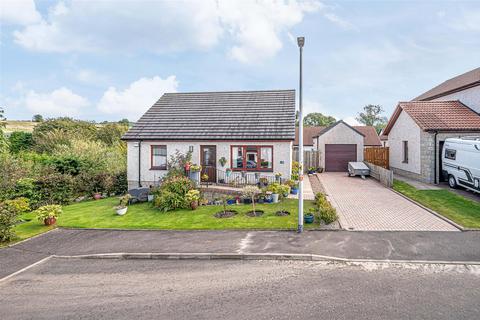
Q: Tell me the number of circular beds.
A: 3